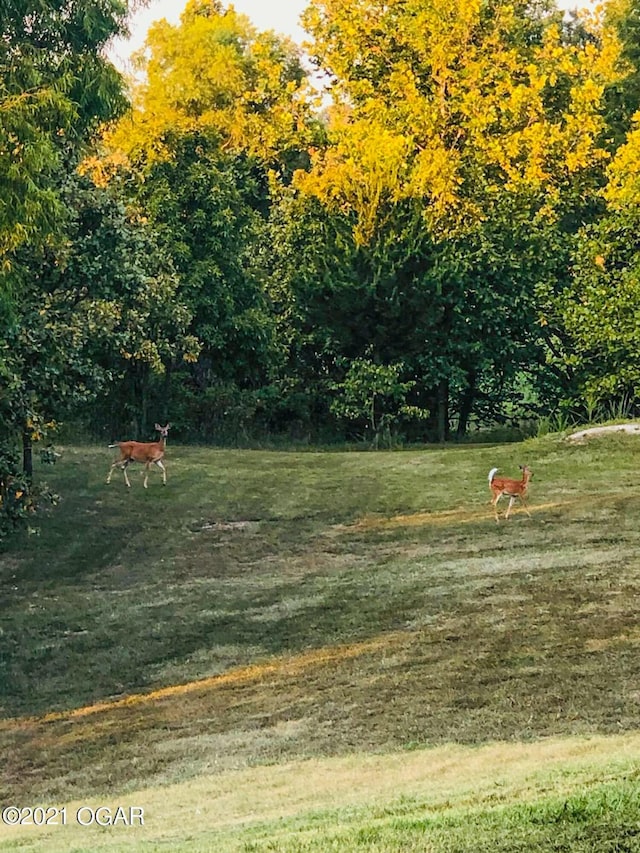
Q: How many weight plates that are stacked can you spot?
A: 0